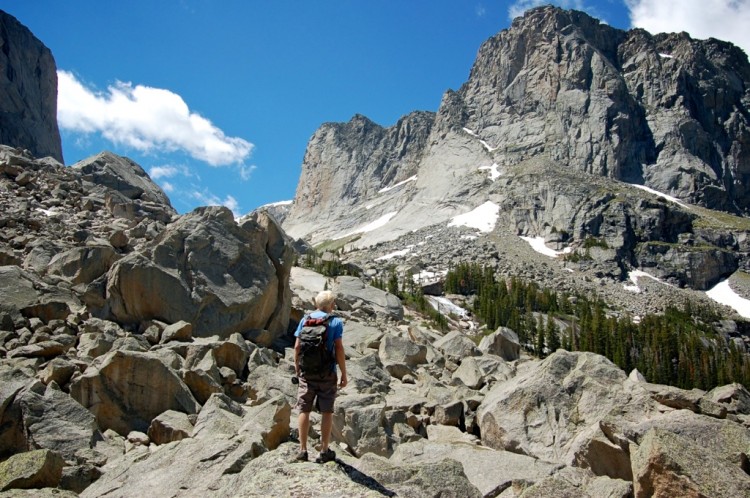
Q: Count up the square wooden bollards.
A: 0